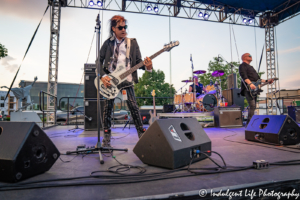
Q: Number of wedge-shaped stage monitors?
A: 3